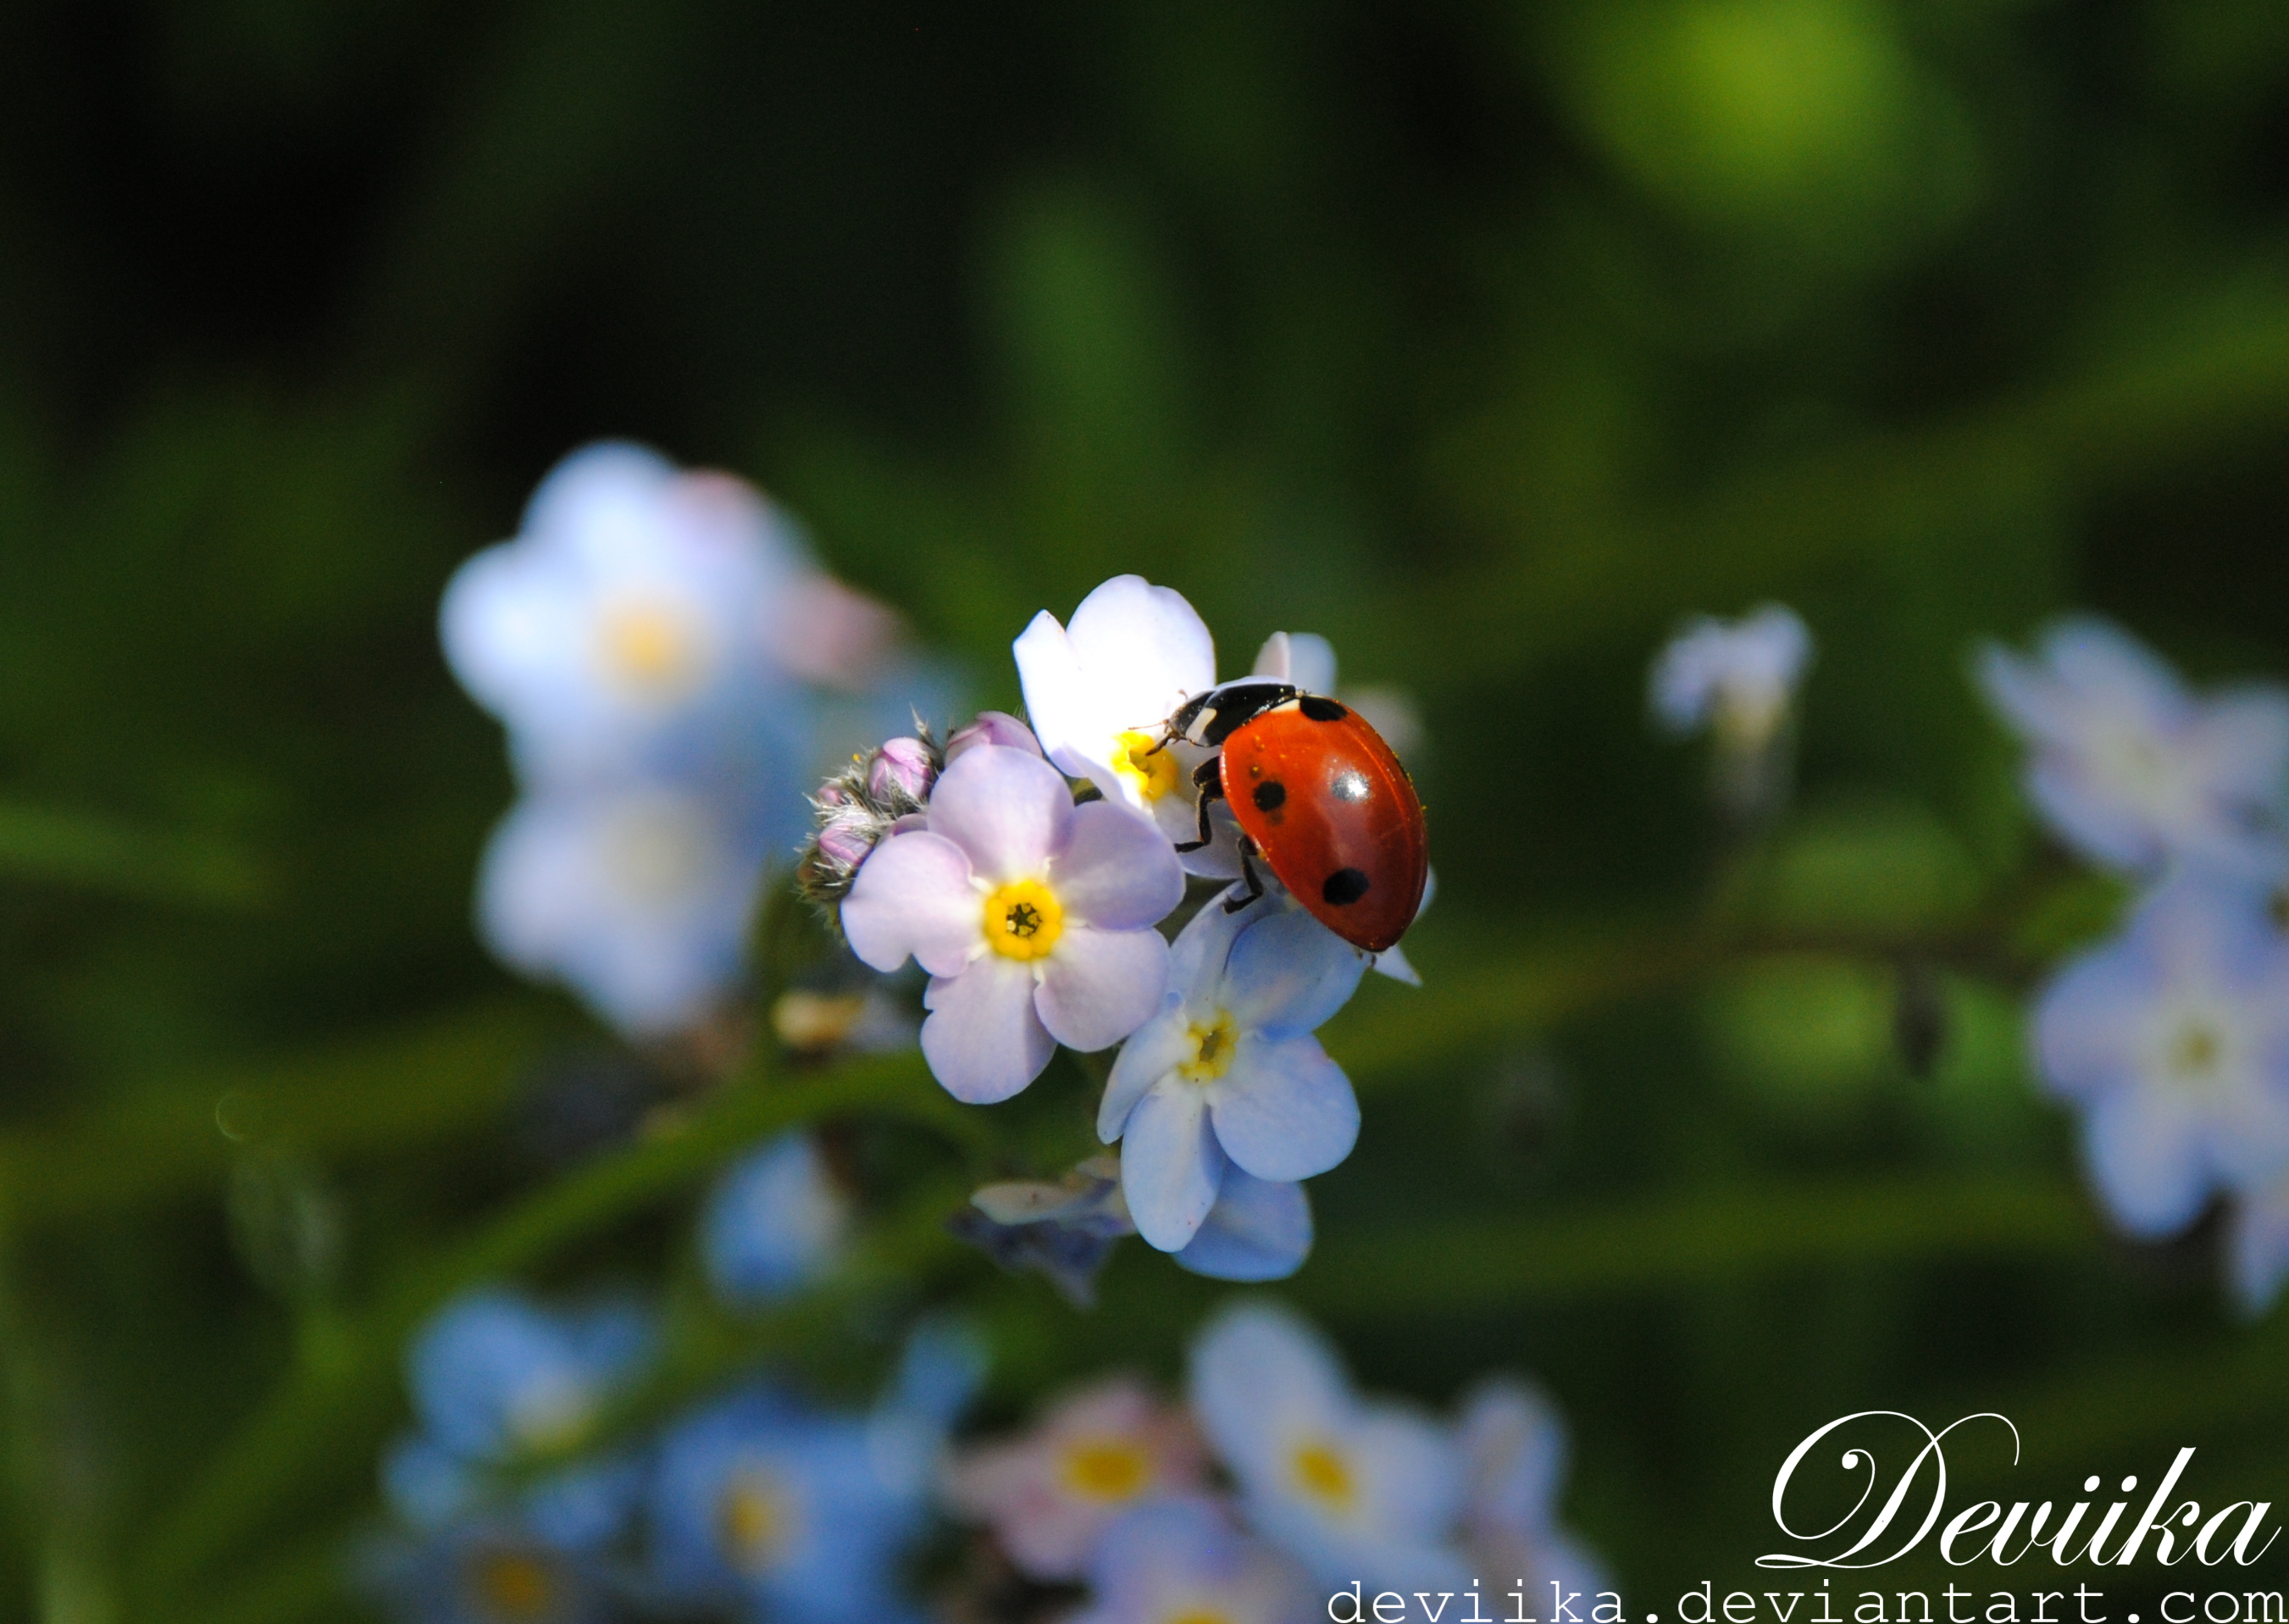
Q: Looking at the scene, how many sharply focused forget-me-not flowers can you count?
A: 3